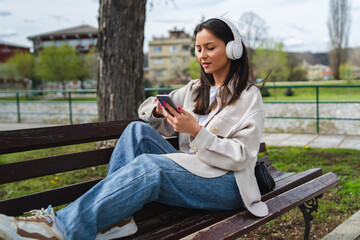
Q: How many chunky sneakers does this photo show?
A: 2